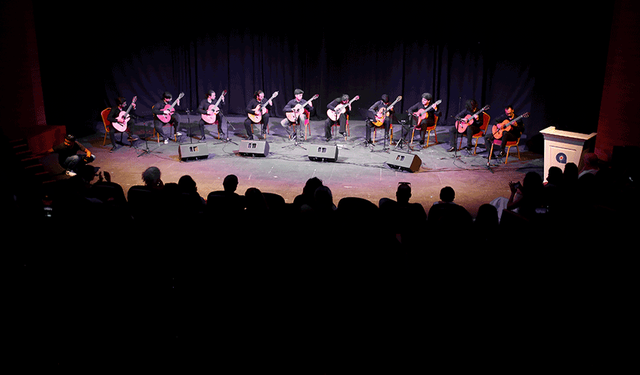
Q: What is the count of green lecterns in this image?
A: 0